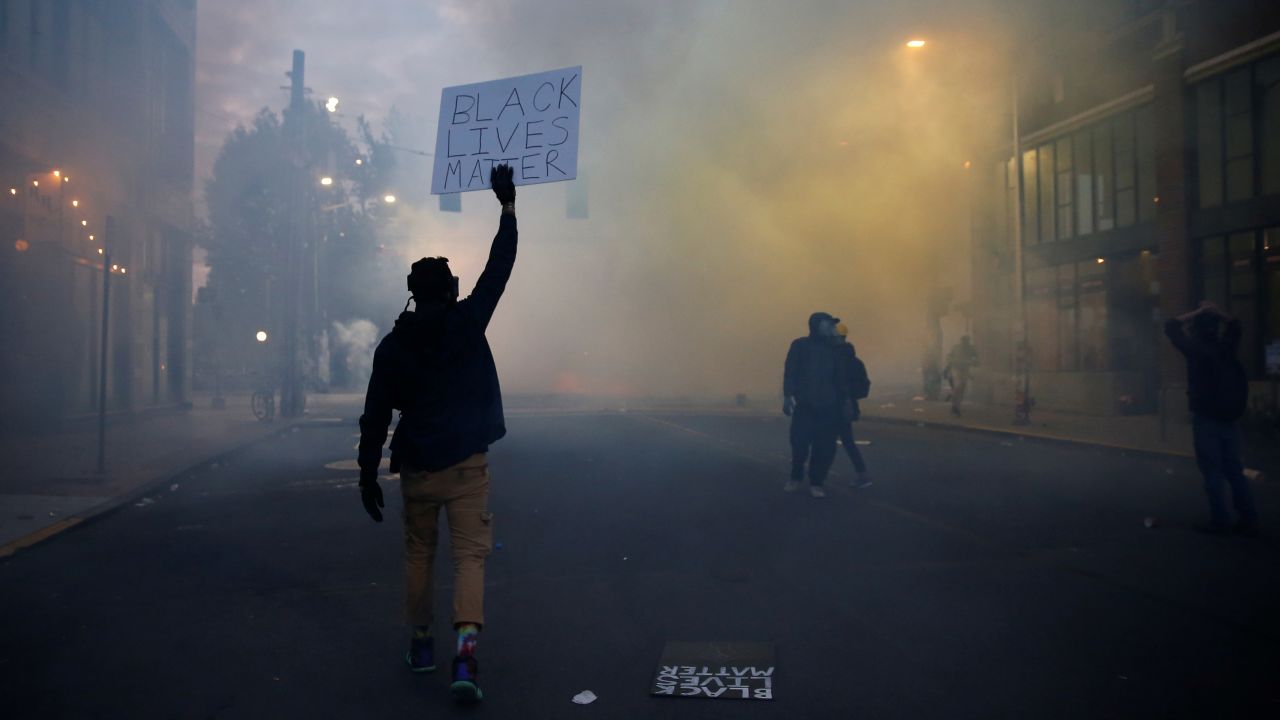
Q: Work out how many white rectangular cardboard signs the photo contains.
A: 1